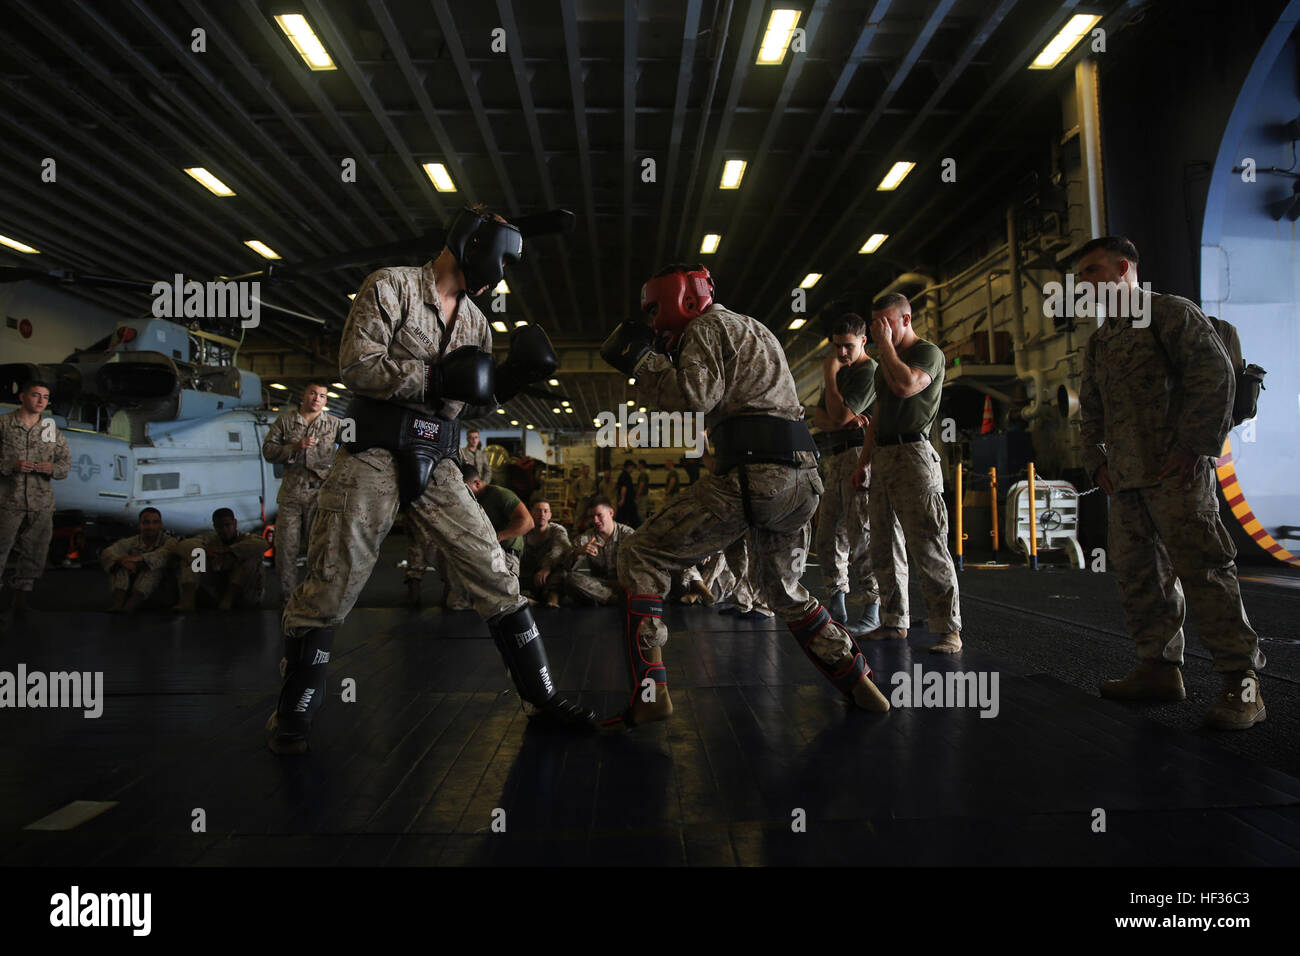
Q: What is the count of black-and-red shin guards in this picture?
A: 2